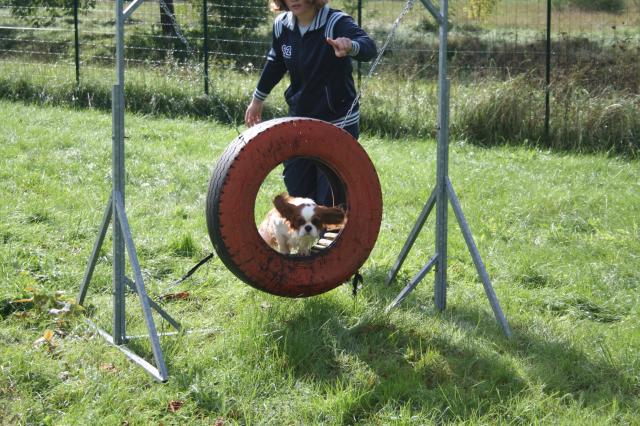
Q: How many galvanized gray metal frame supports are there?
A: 2